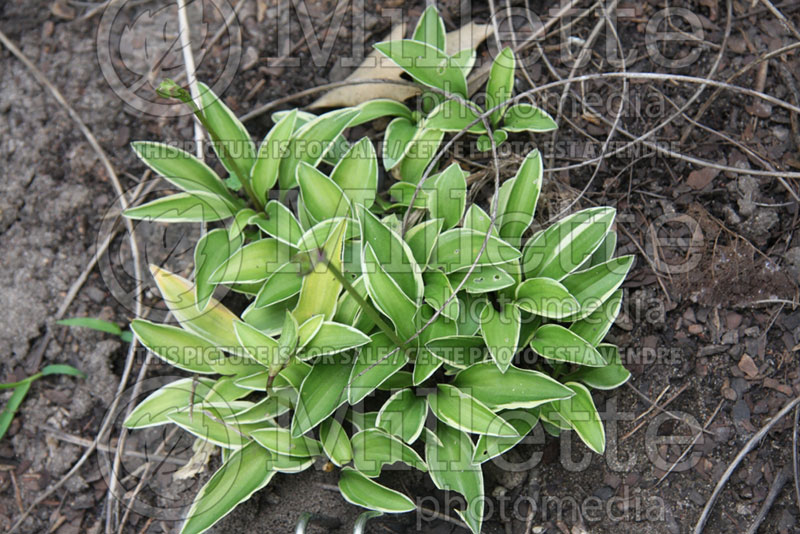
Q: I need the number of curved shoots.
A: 2